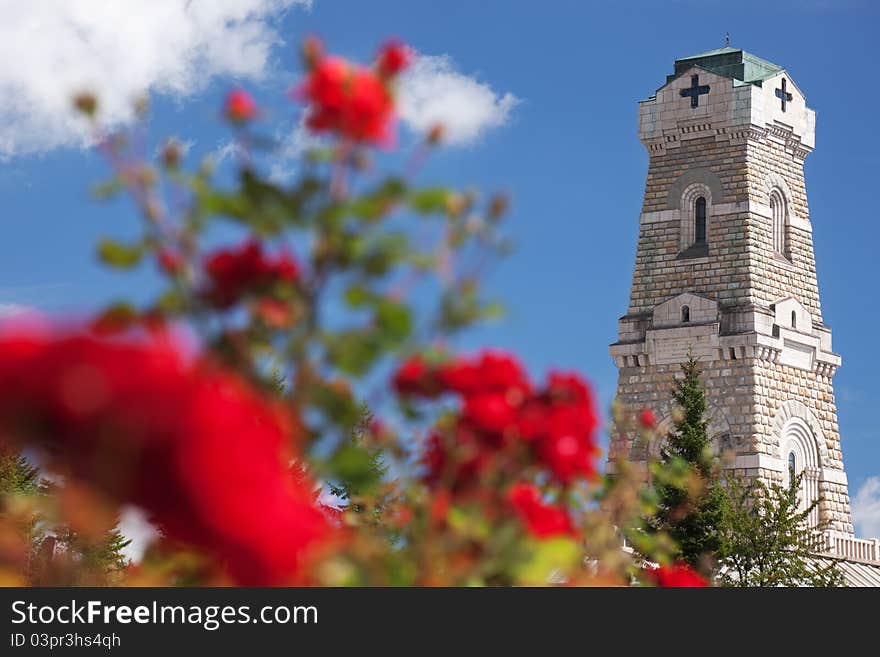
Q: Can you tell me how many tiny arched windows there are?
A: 2